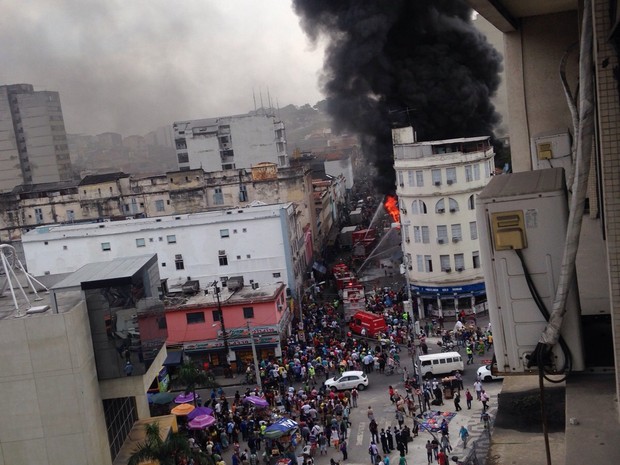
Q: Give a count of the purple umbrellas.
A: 4